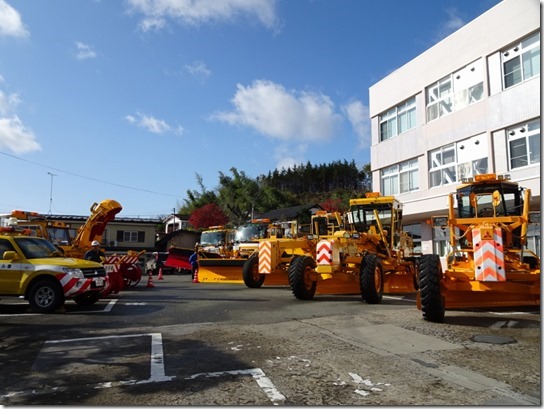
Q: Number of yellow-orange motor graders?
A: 3